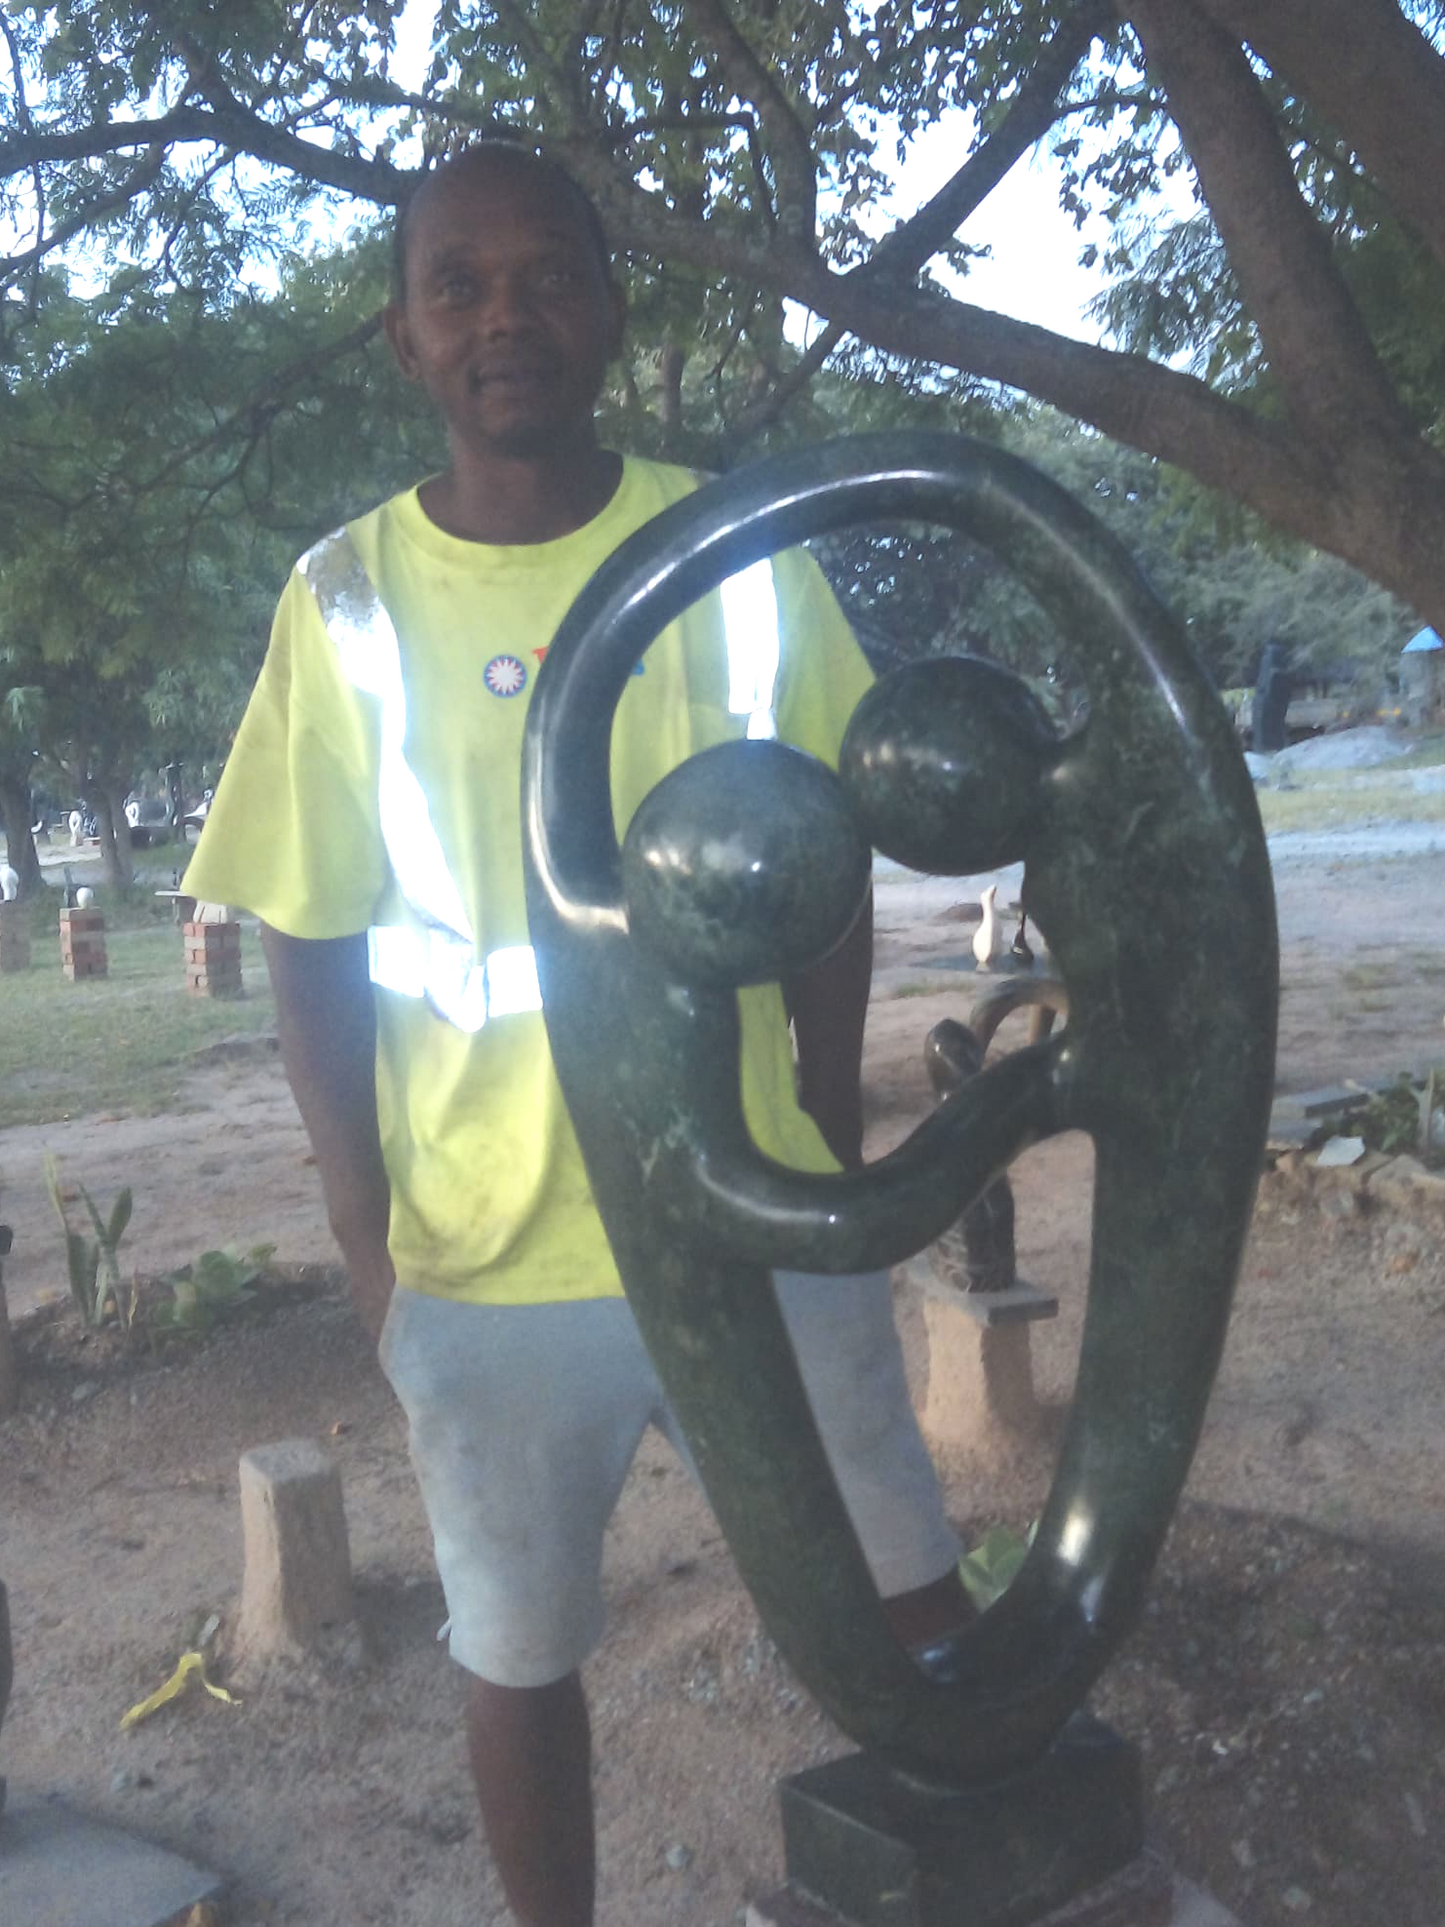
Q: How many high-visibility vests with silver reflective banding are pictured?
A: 1